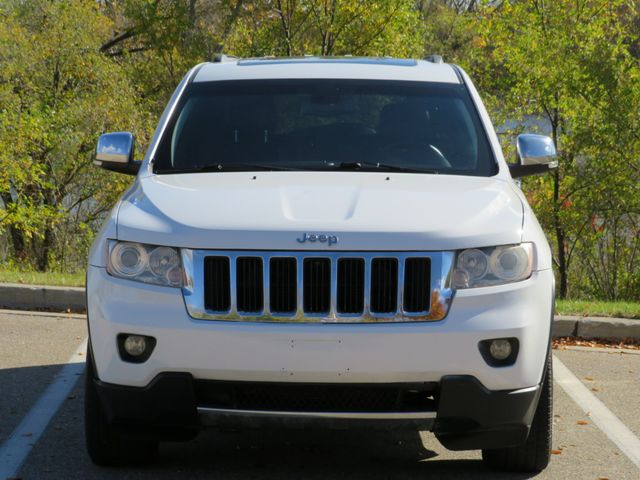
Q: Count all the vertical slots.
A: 7